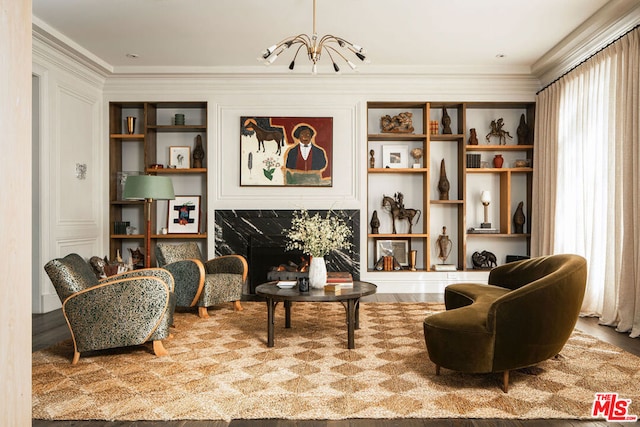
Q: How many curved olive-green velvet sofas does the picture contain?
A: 1